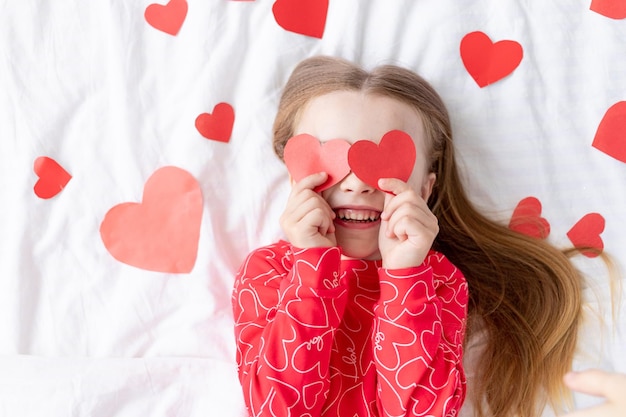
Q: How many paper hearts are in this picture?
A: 12